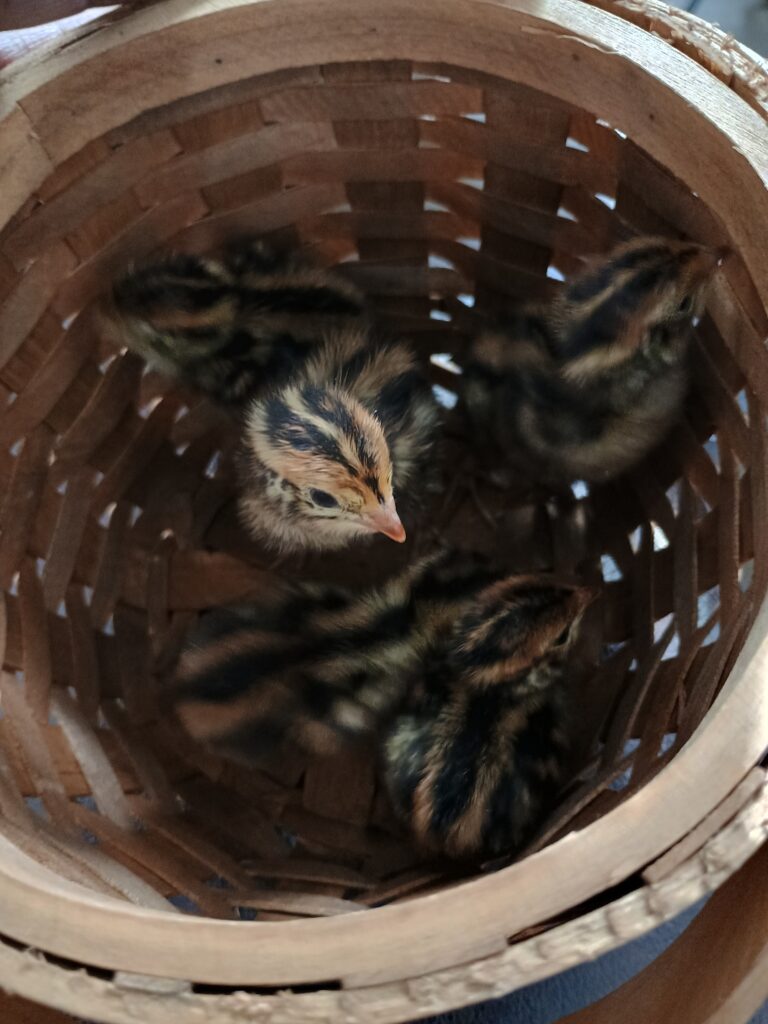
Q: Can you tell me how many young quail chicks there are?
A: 5